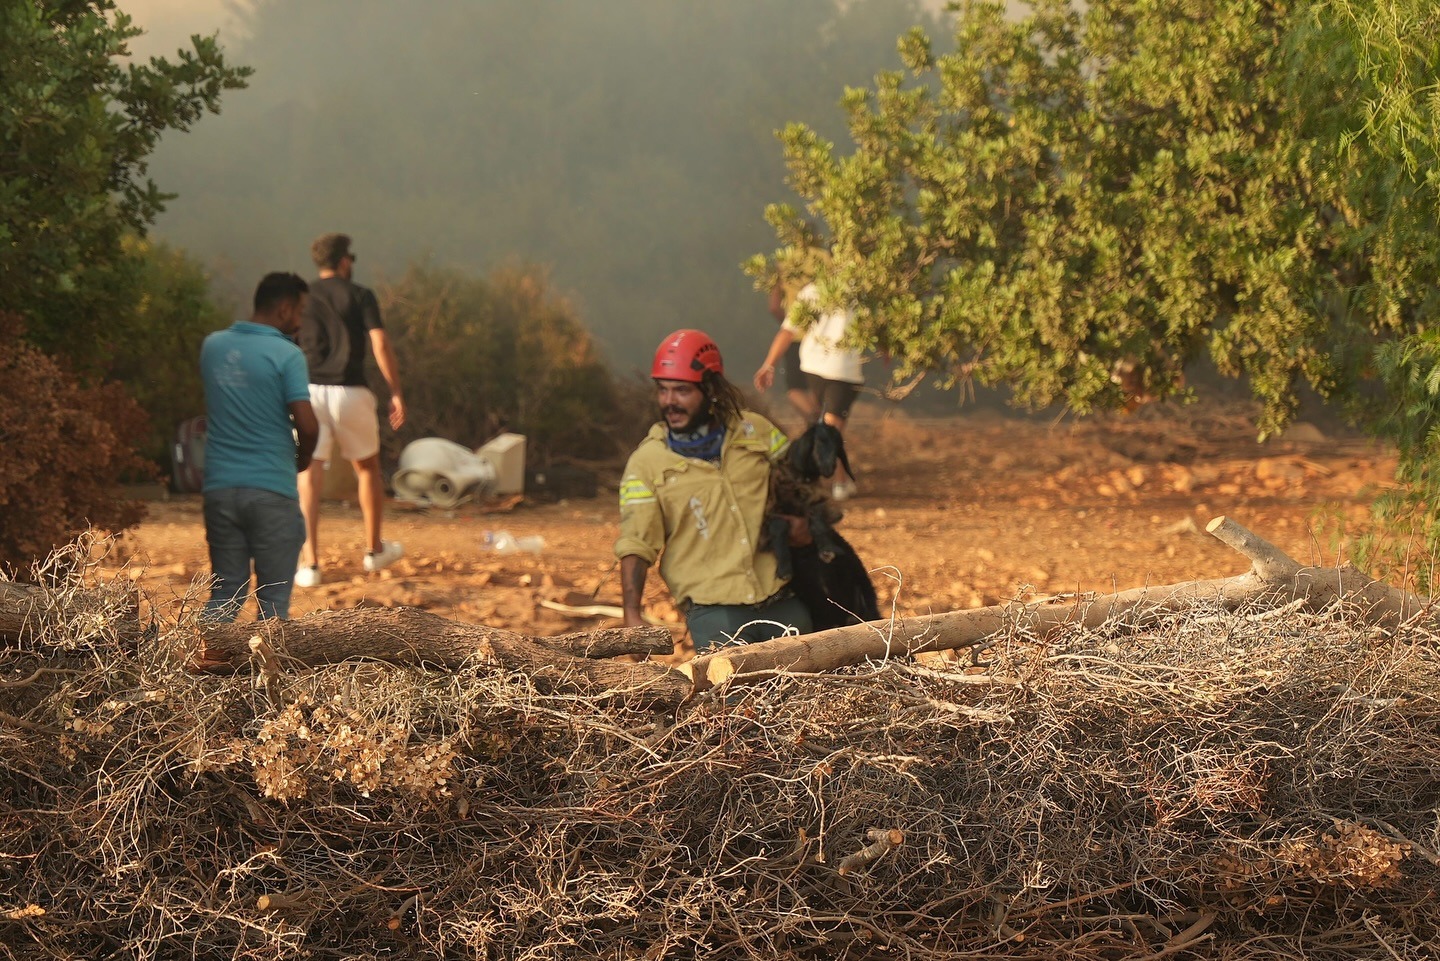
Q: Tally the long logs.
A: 2